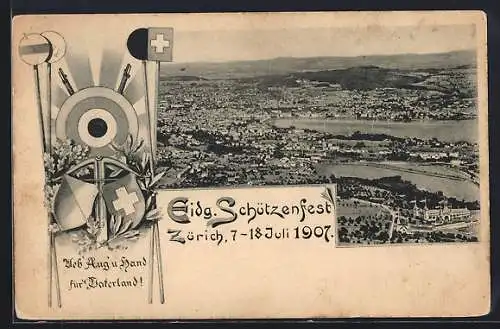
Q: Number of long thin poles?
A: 4